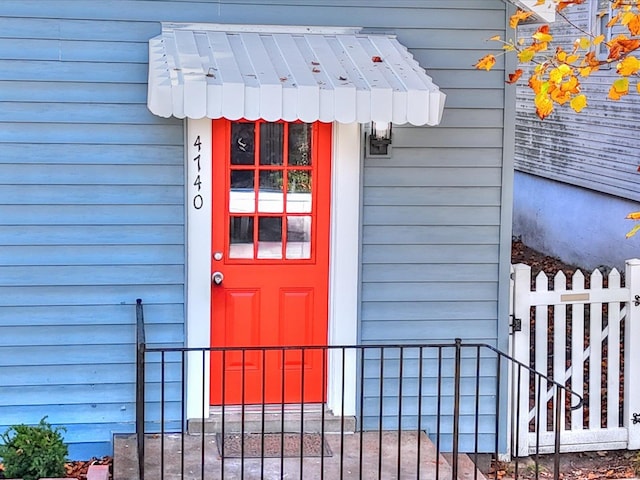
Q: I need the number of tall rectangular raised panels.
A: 2